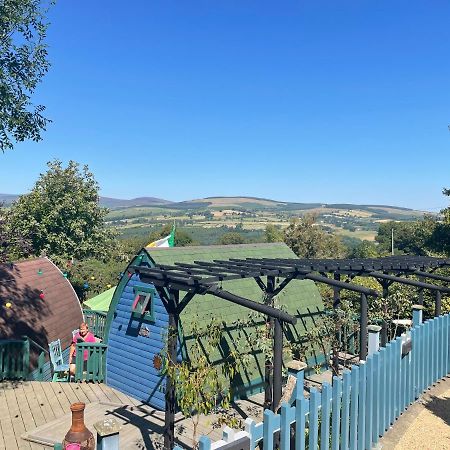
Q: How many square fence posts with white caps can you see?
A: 4